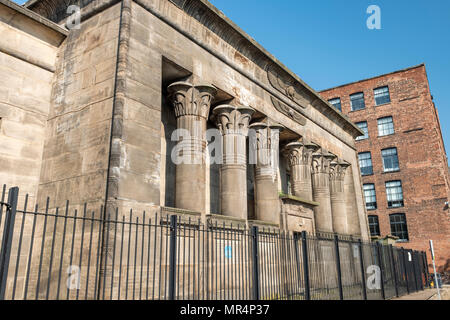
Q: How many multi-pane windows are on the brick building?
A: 11